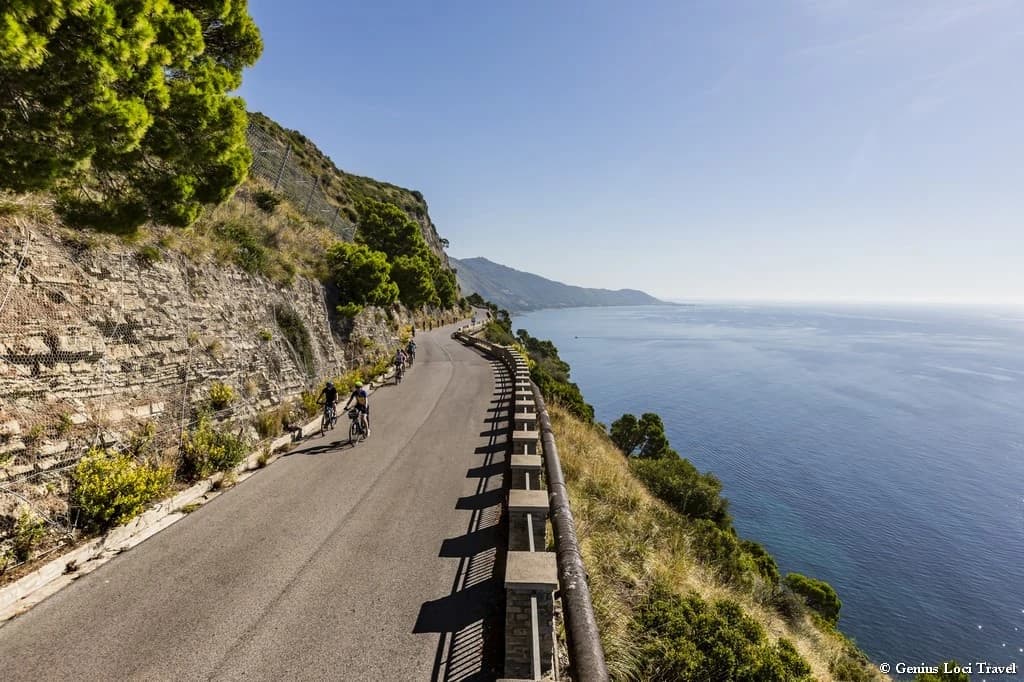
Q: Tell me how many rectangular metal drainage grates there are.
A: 0